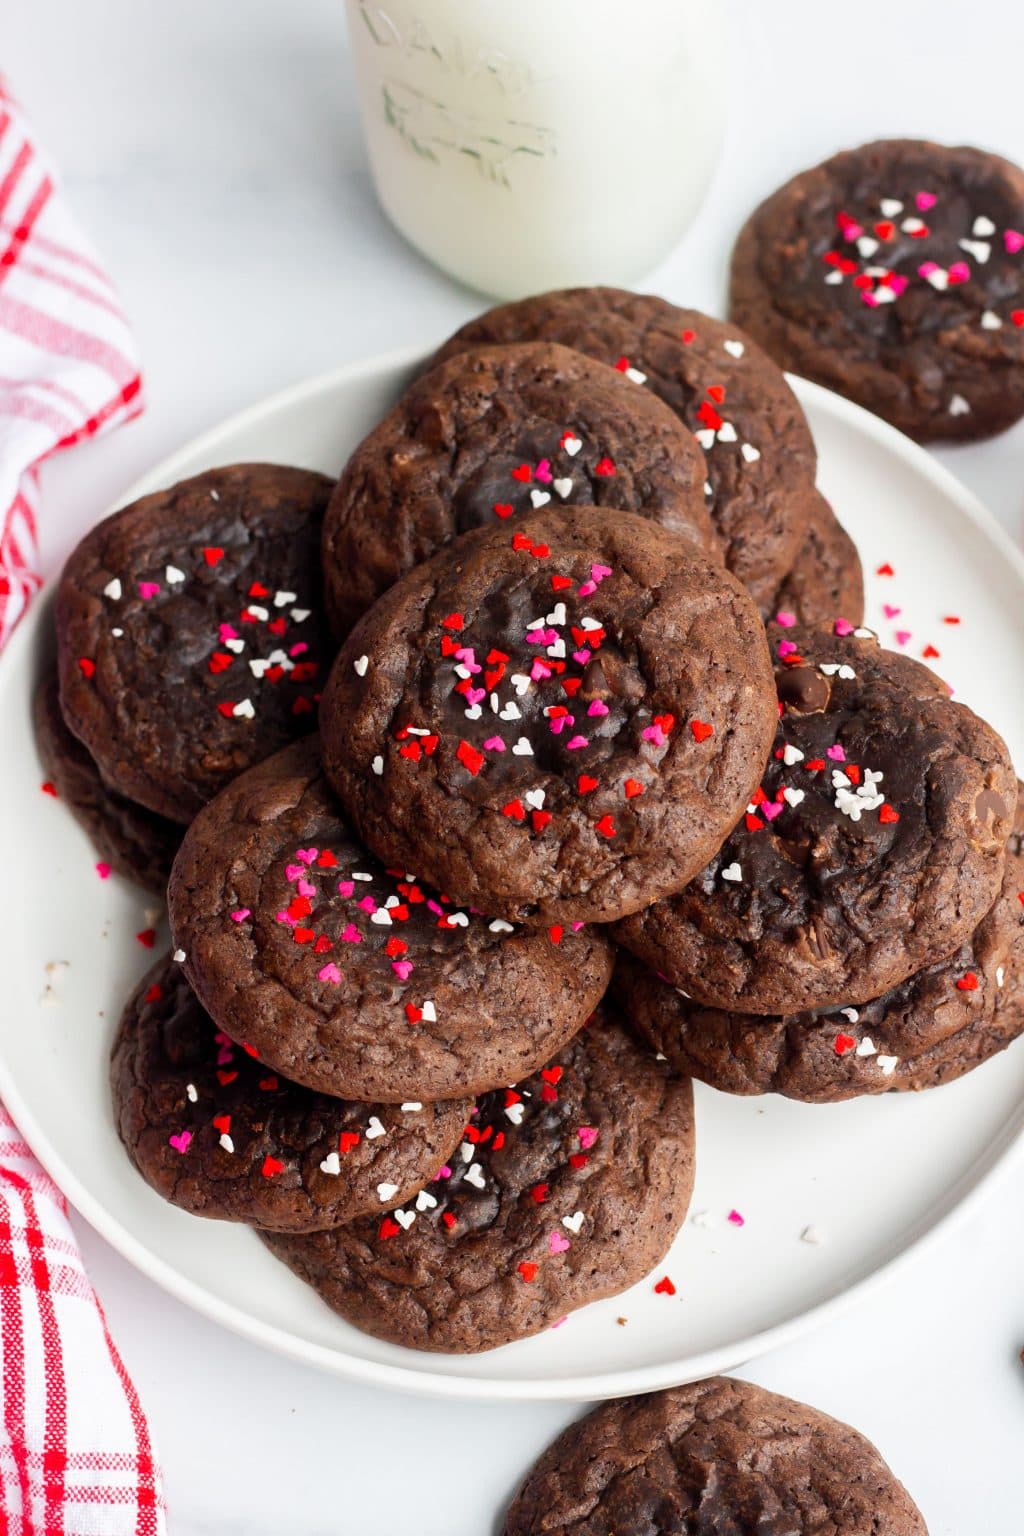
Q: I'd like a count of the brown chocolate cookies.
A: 13